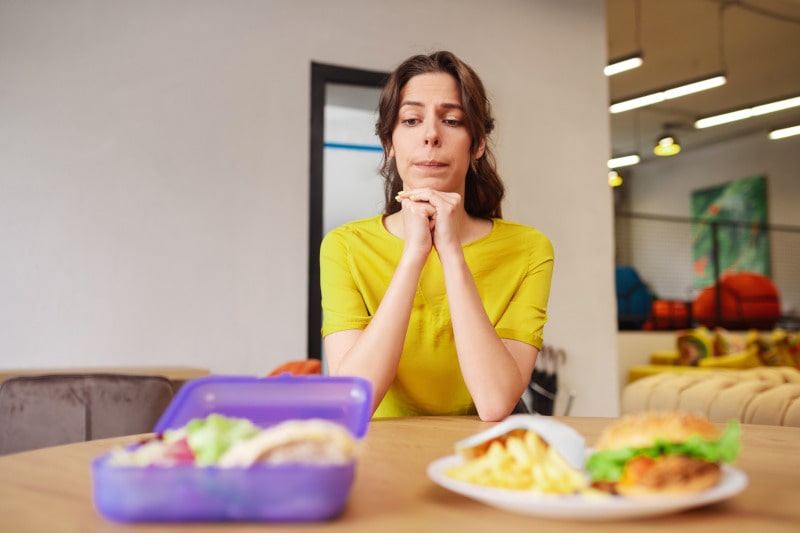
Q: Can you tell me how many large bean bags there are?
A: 2